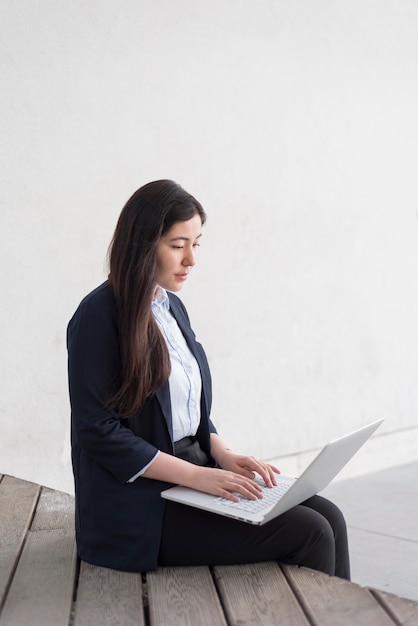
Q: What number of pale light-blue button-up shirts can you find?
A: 1